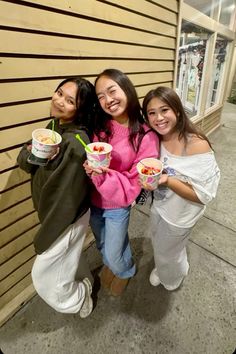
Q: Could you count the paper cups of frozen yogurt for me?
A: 3